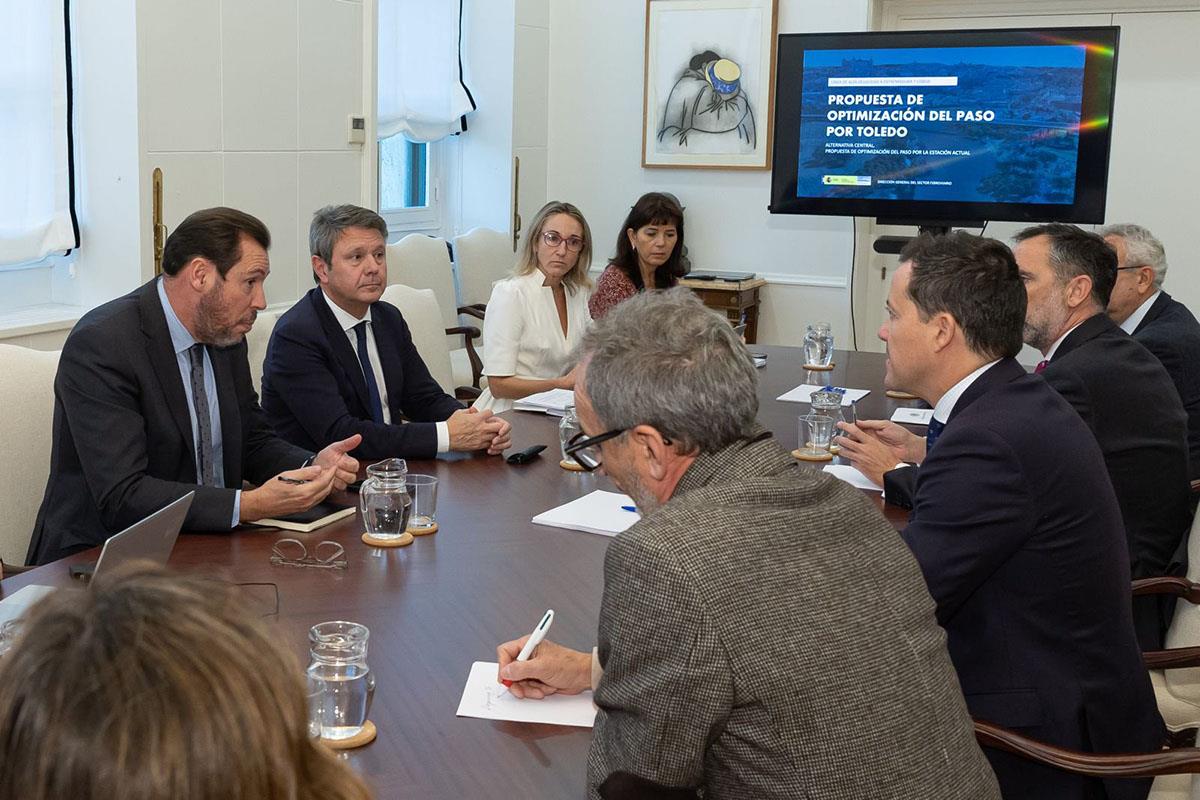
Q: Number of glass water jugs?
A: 5